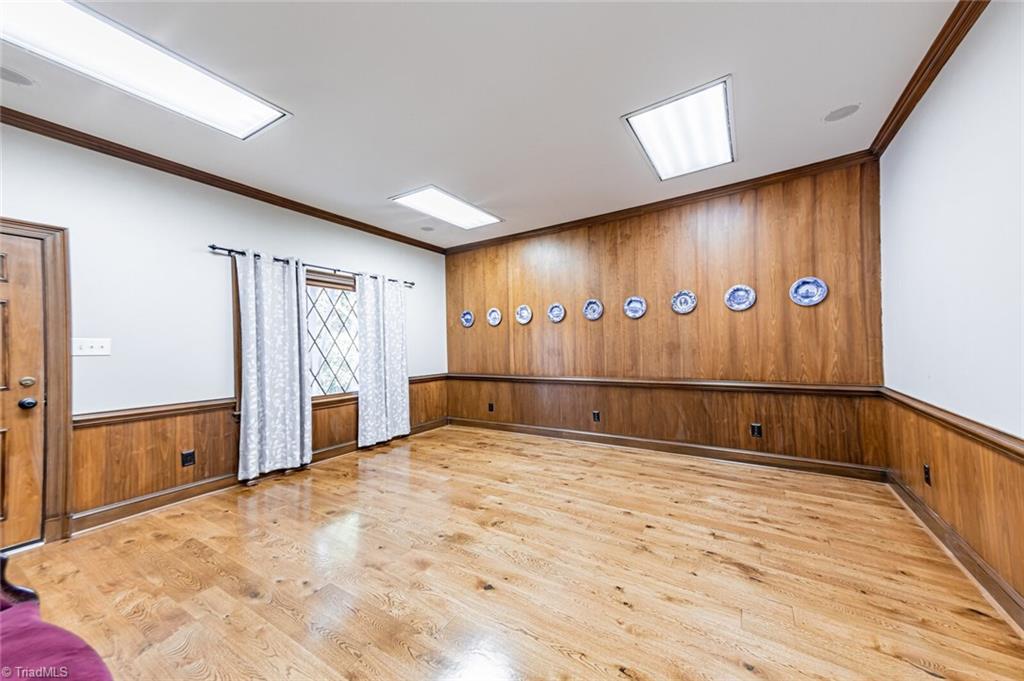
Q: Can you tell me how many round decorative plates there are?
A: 9